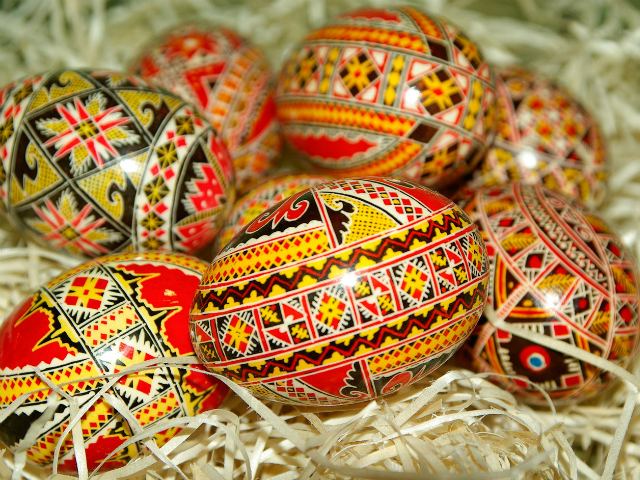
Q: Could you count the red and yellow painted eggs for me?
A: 8